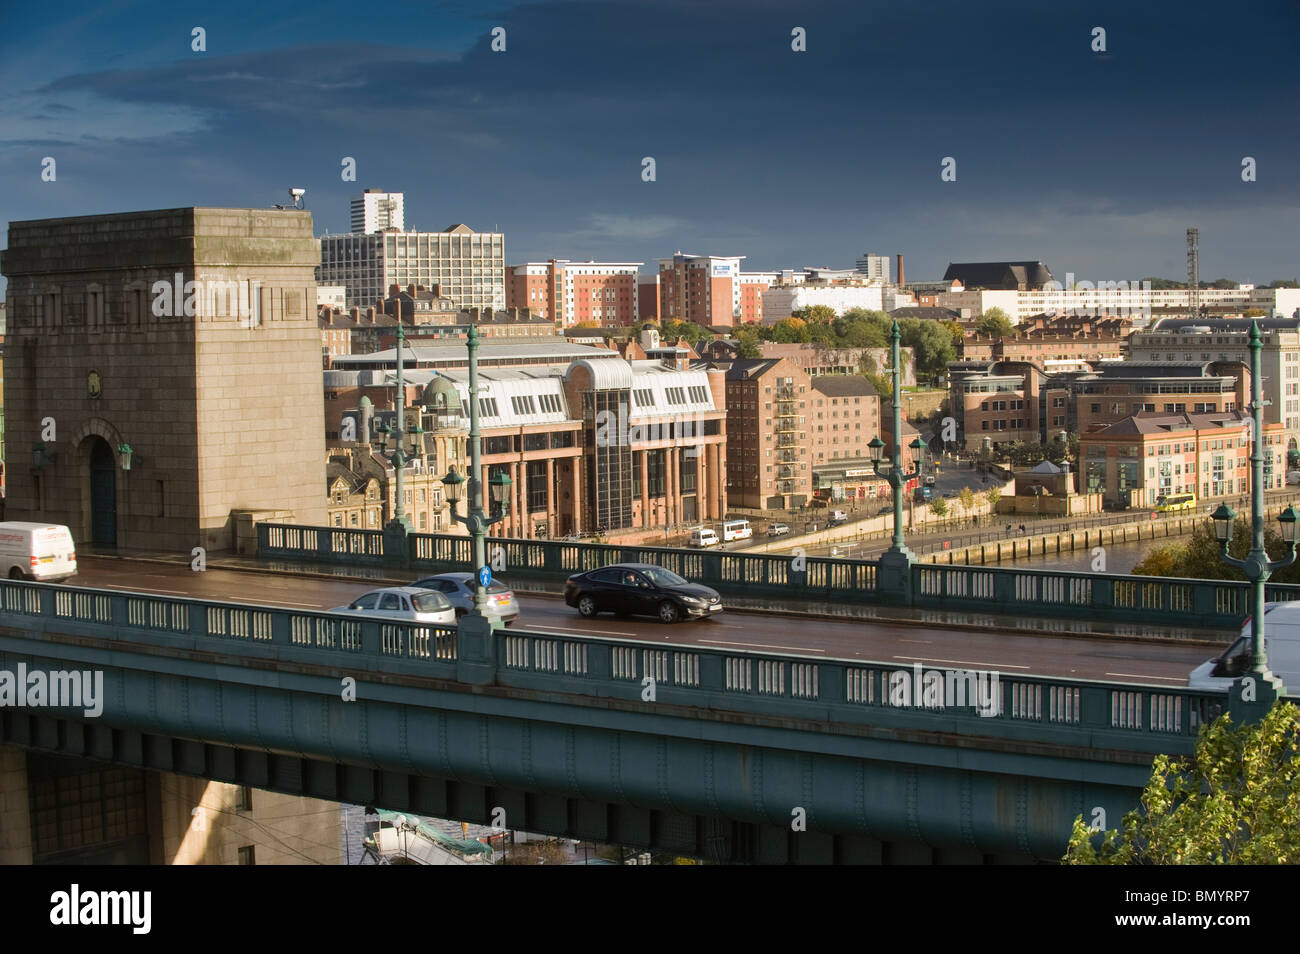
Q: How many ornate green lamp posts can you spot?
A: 4